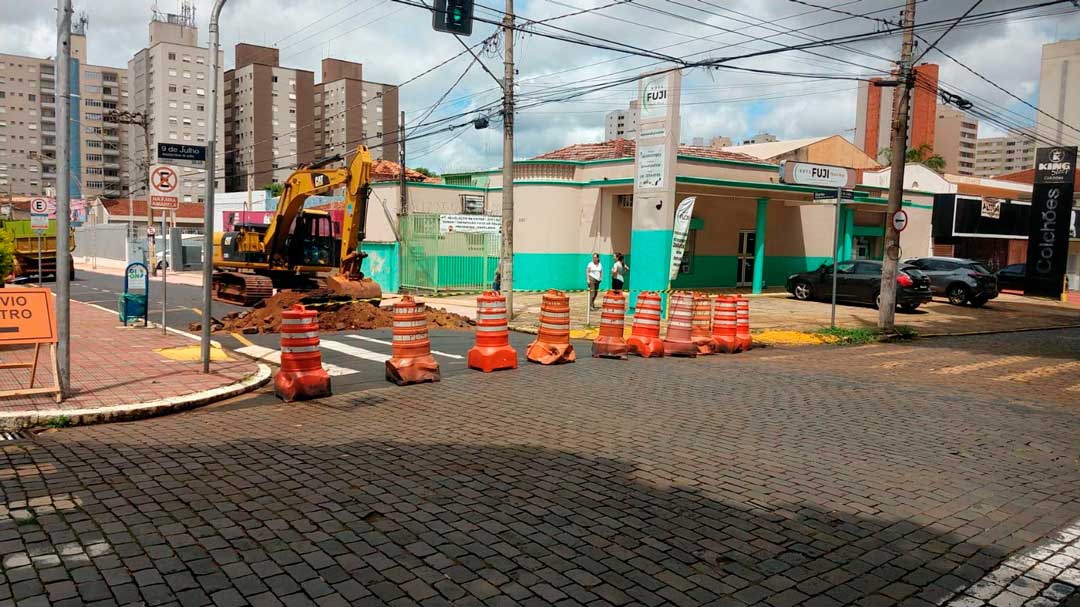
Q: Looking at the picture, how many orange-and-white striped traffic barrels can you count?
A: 10